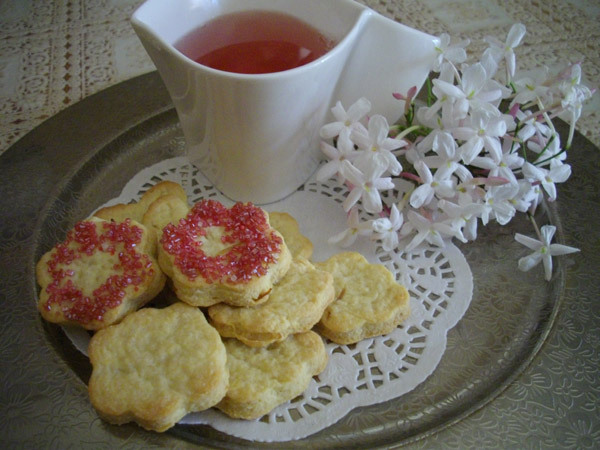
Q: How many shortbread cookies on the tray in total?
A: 9